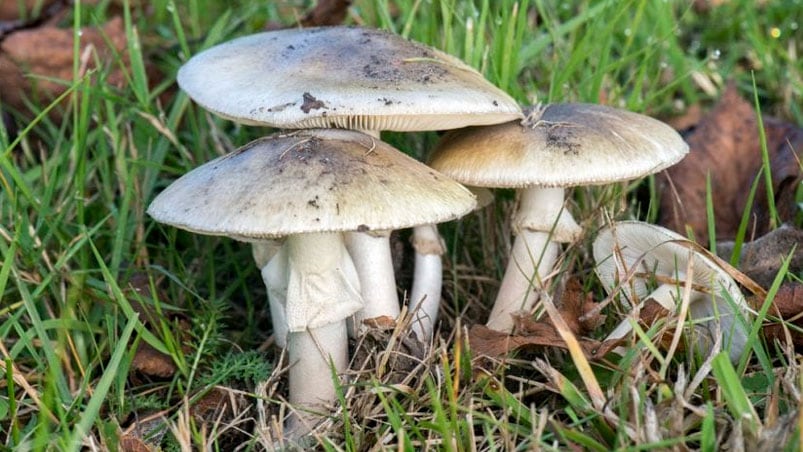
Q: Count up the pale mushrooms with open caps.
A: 4